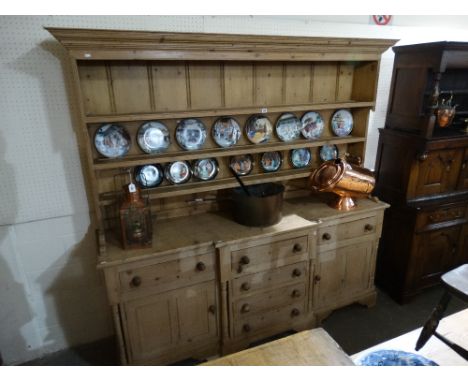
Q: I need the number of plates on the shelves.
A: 15